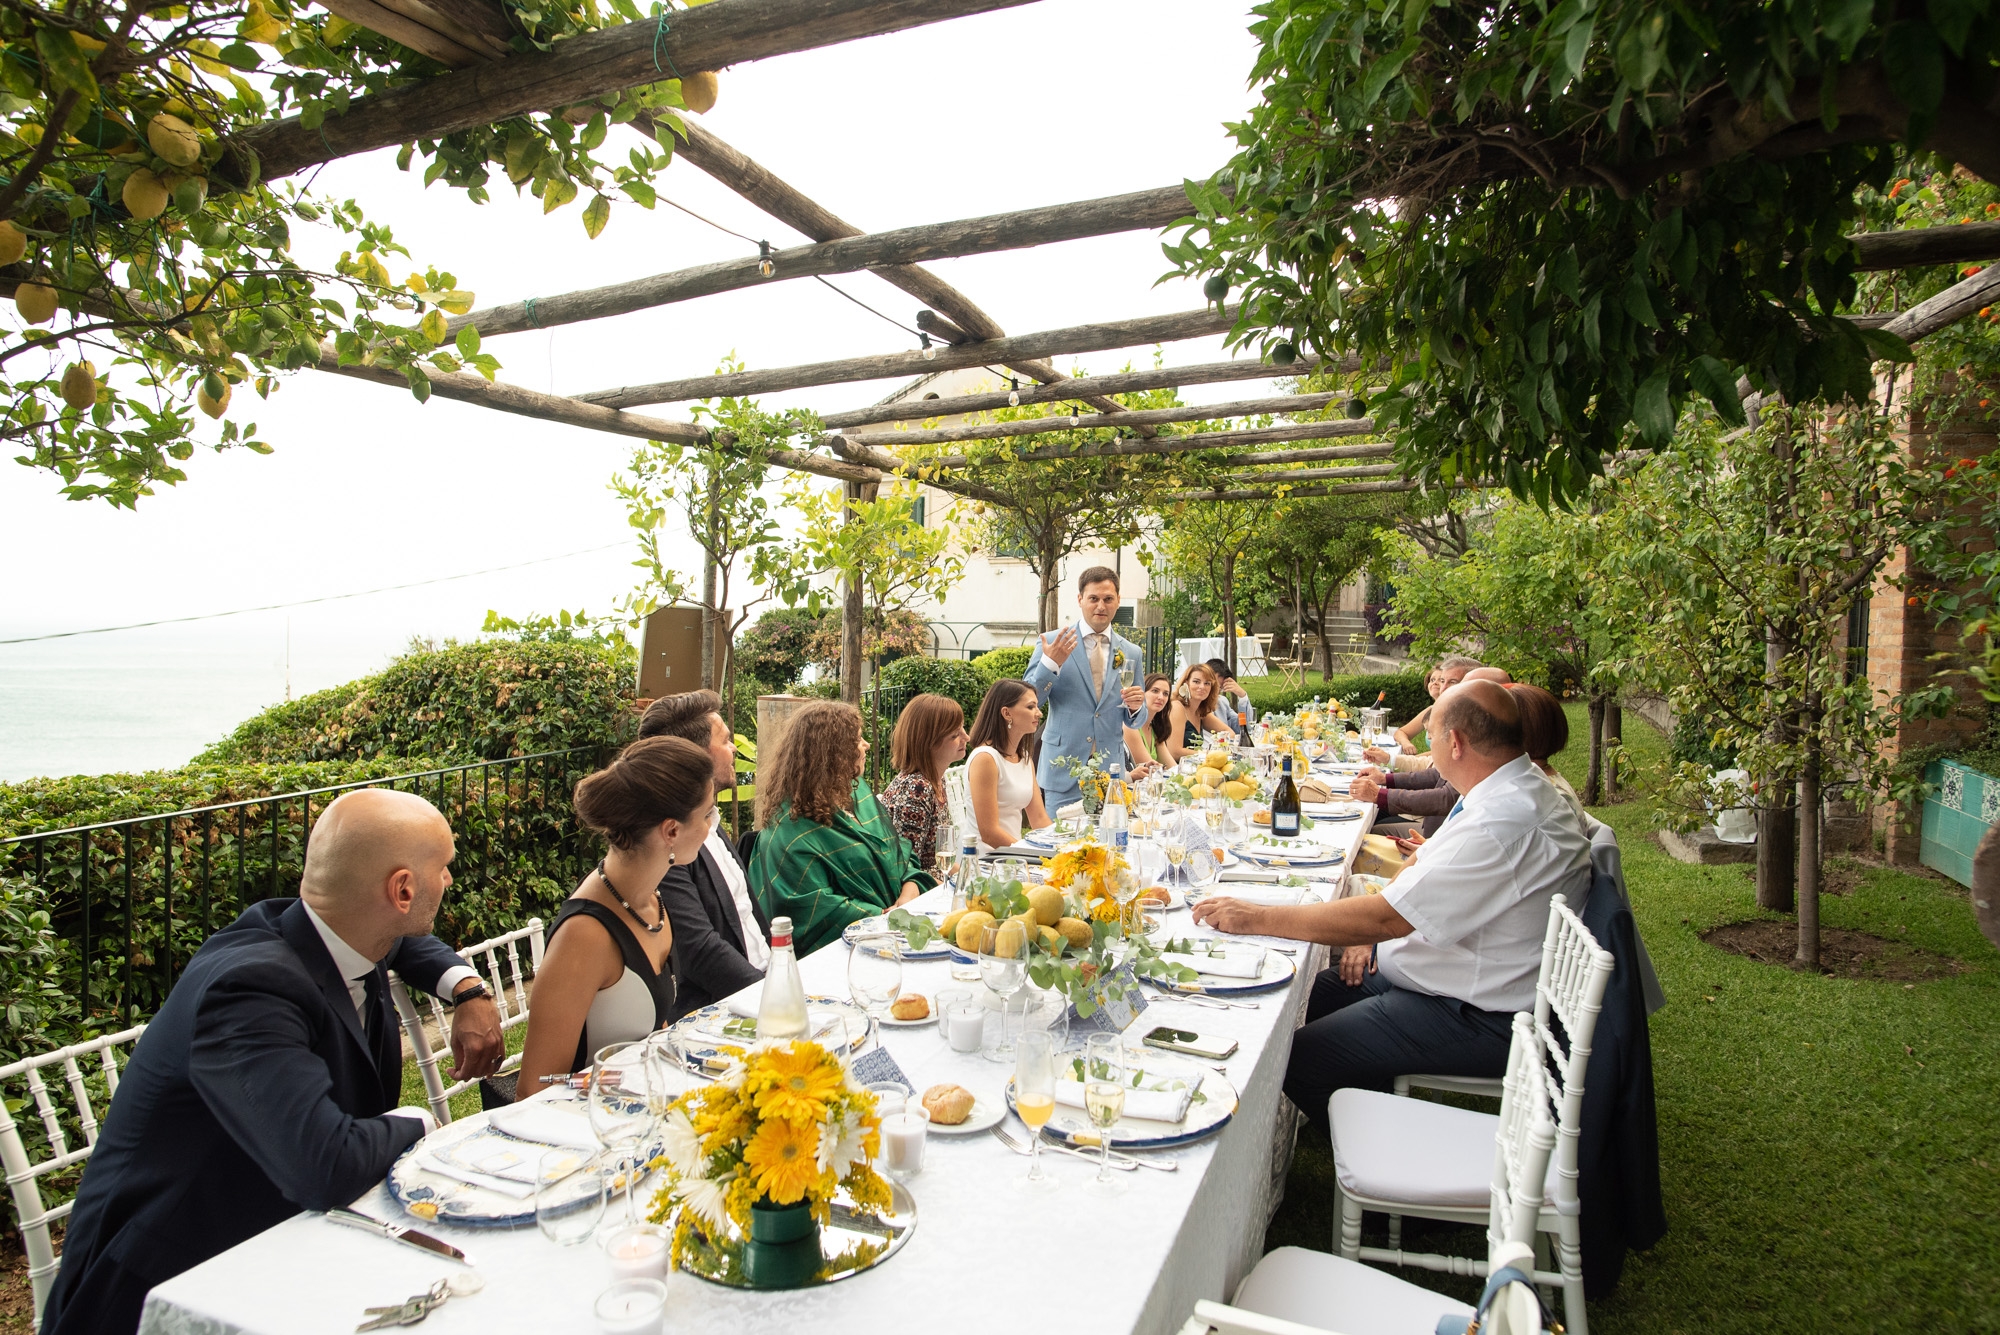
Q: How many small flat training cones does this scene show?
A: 0